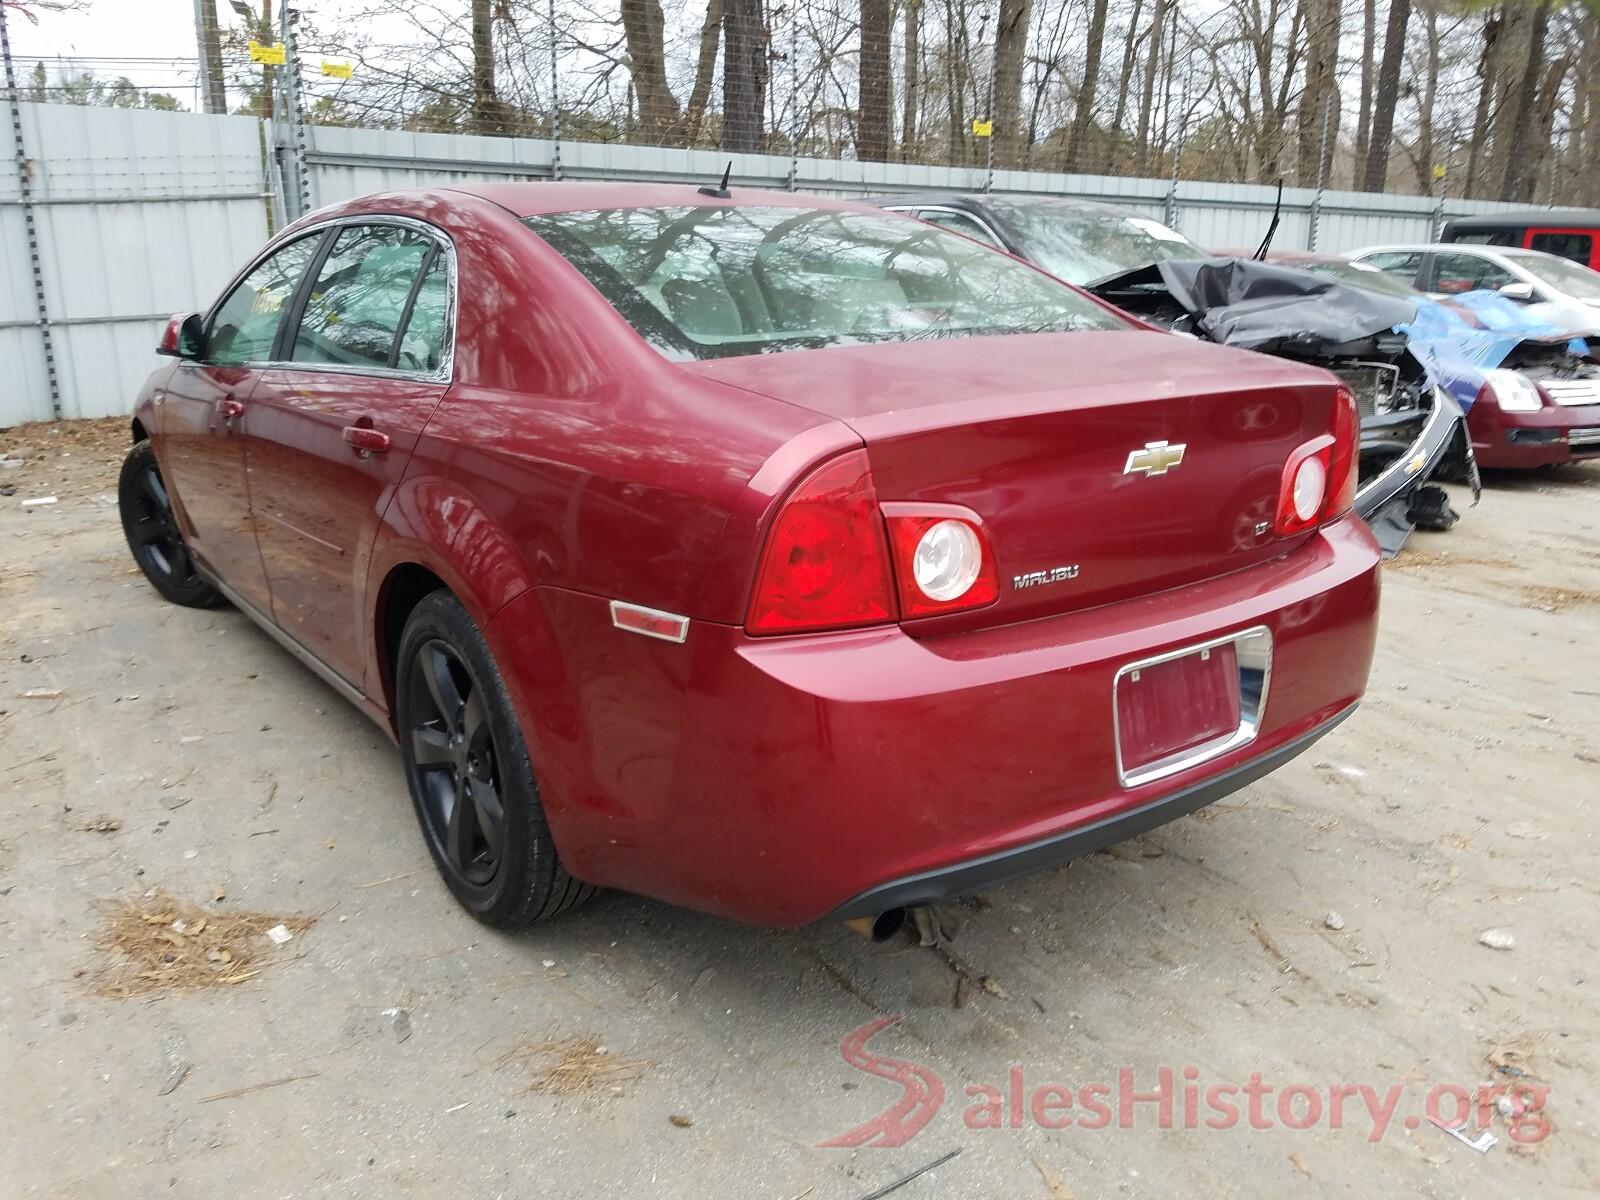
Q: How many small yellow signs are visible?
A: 4